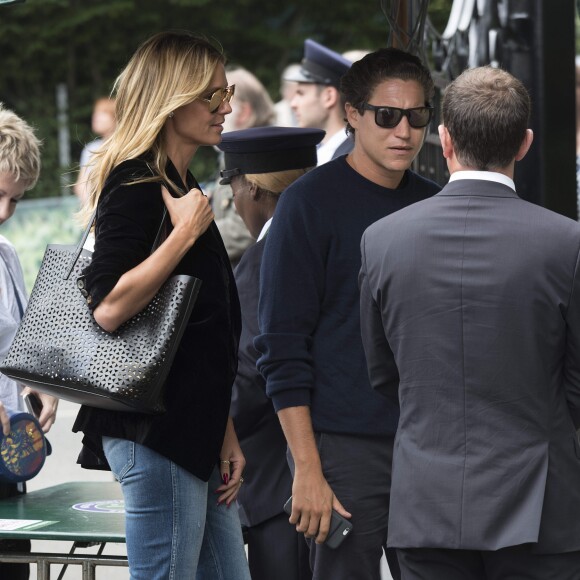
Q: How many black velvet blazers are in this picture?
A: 1